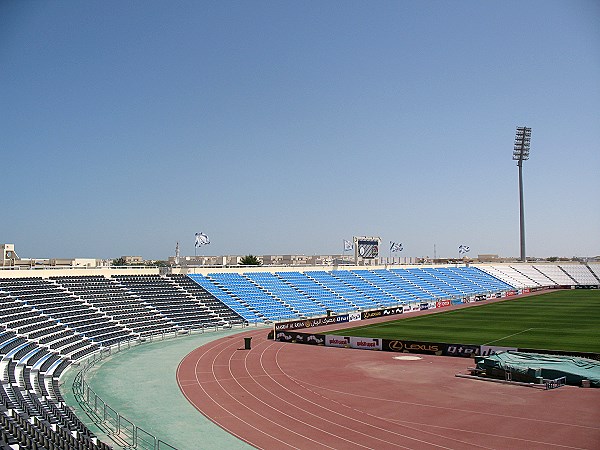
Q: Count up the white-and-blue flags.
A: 4